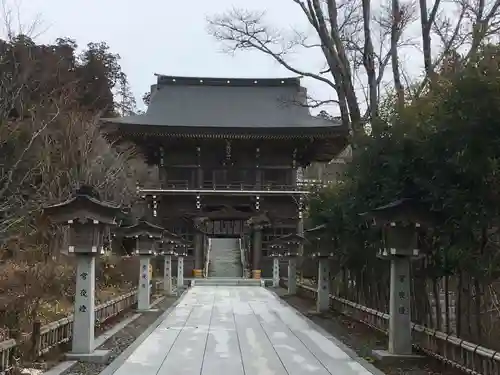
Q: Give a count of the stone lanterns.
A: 8